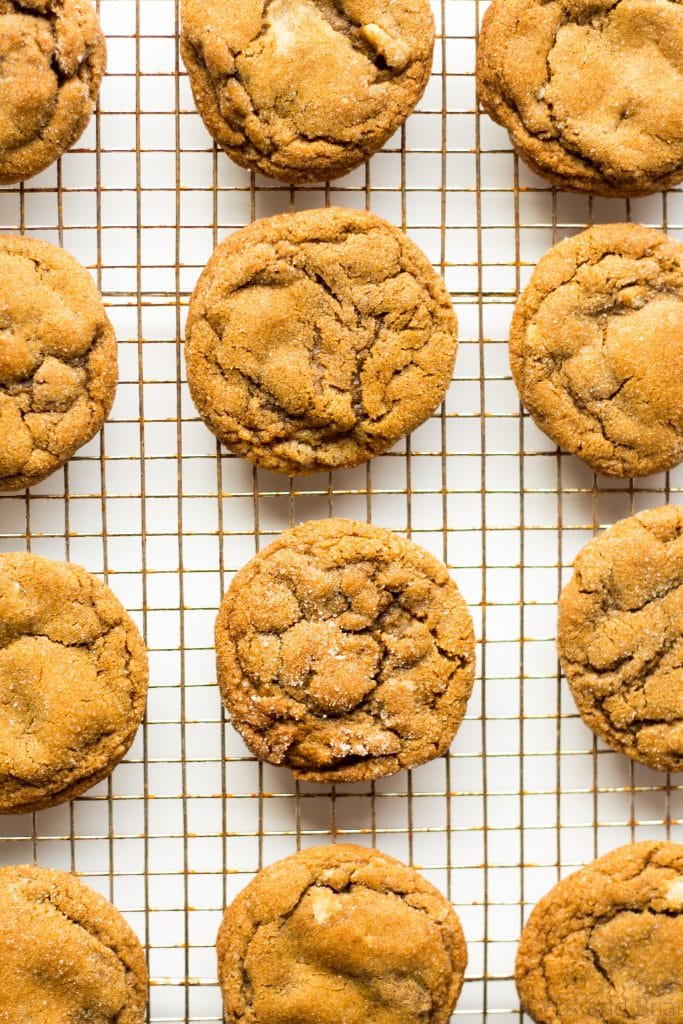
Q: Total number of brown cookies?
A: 12